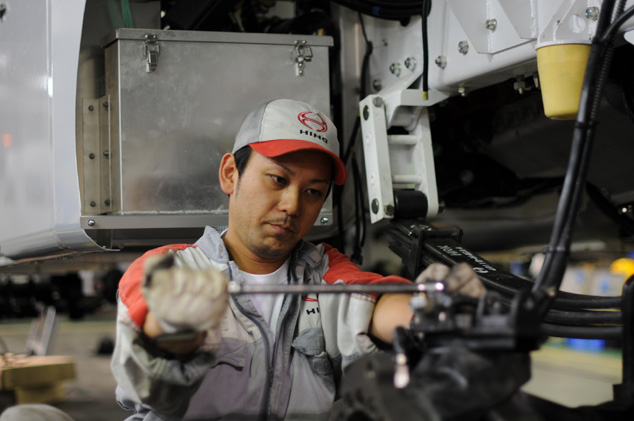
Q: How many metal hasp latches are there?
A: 2